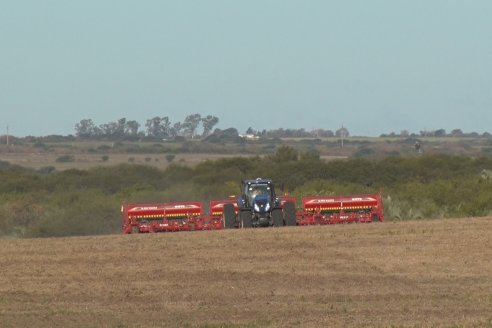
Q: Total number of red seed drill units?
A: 3